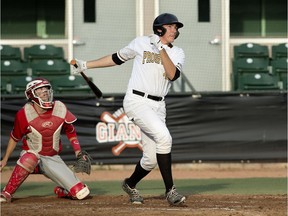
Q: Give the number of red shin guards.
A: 2